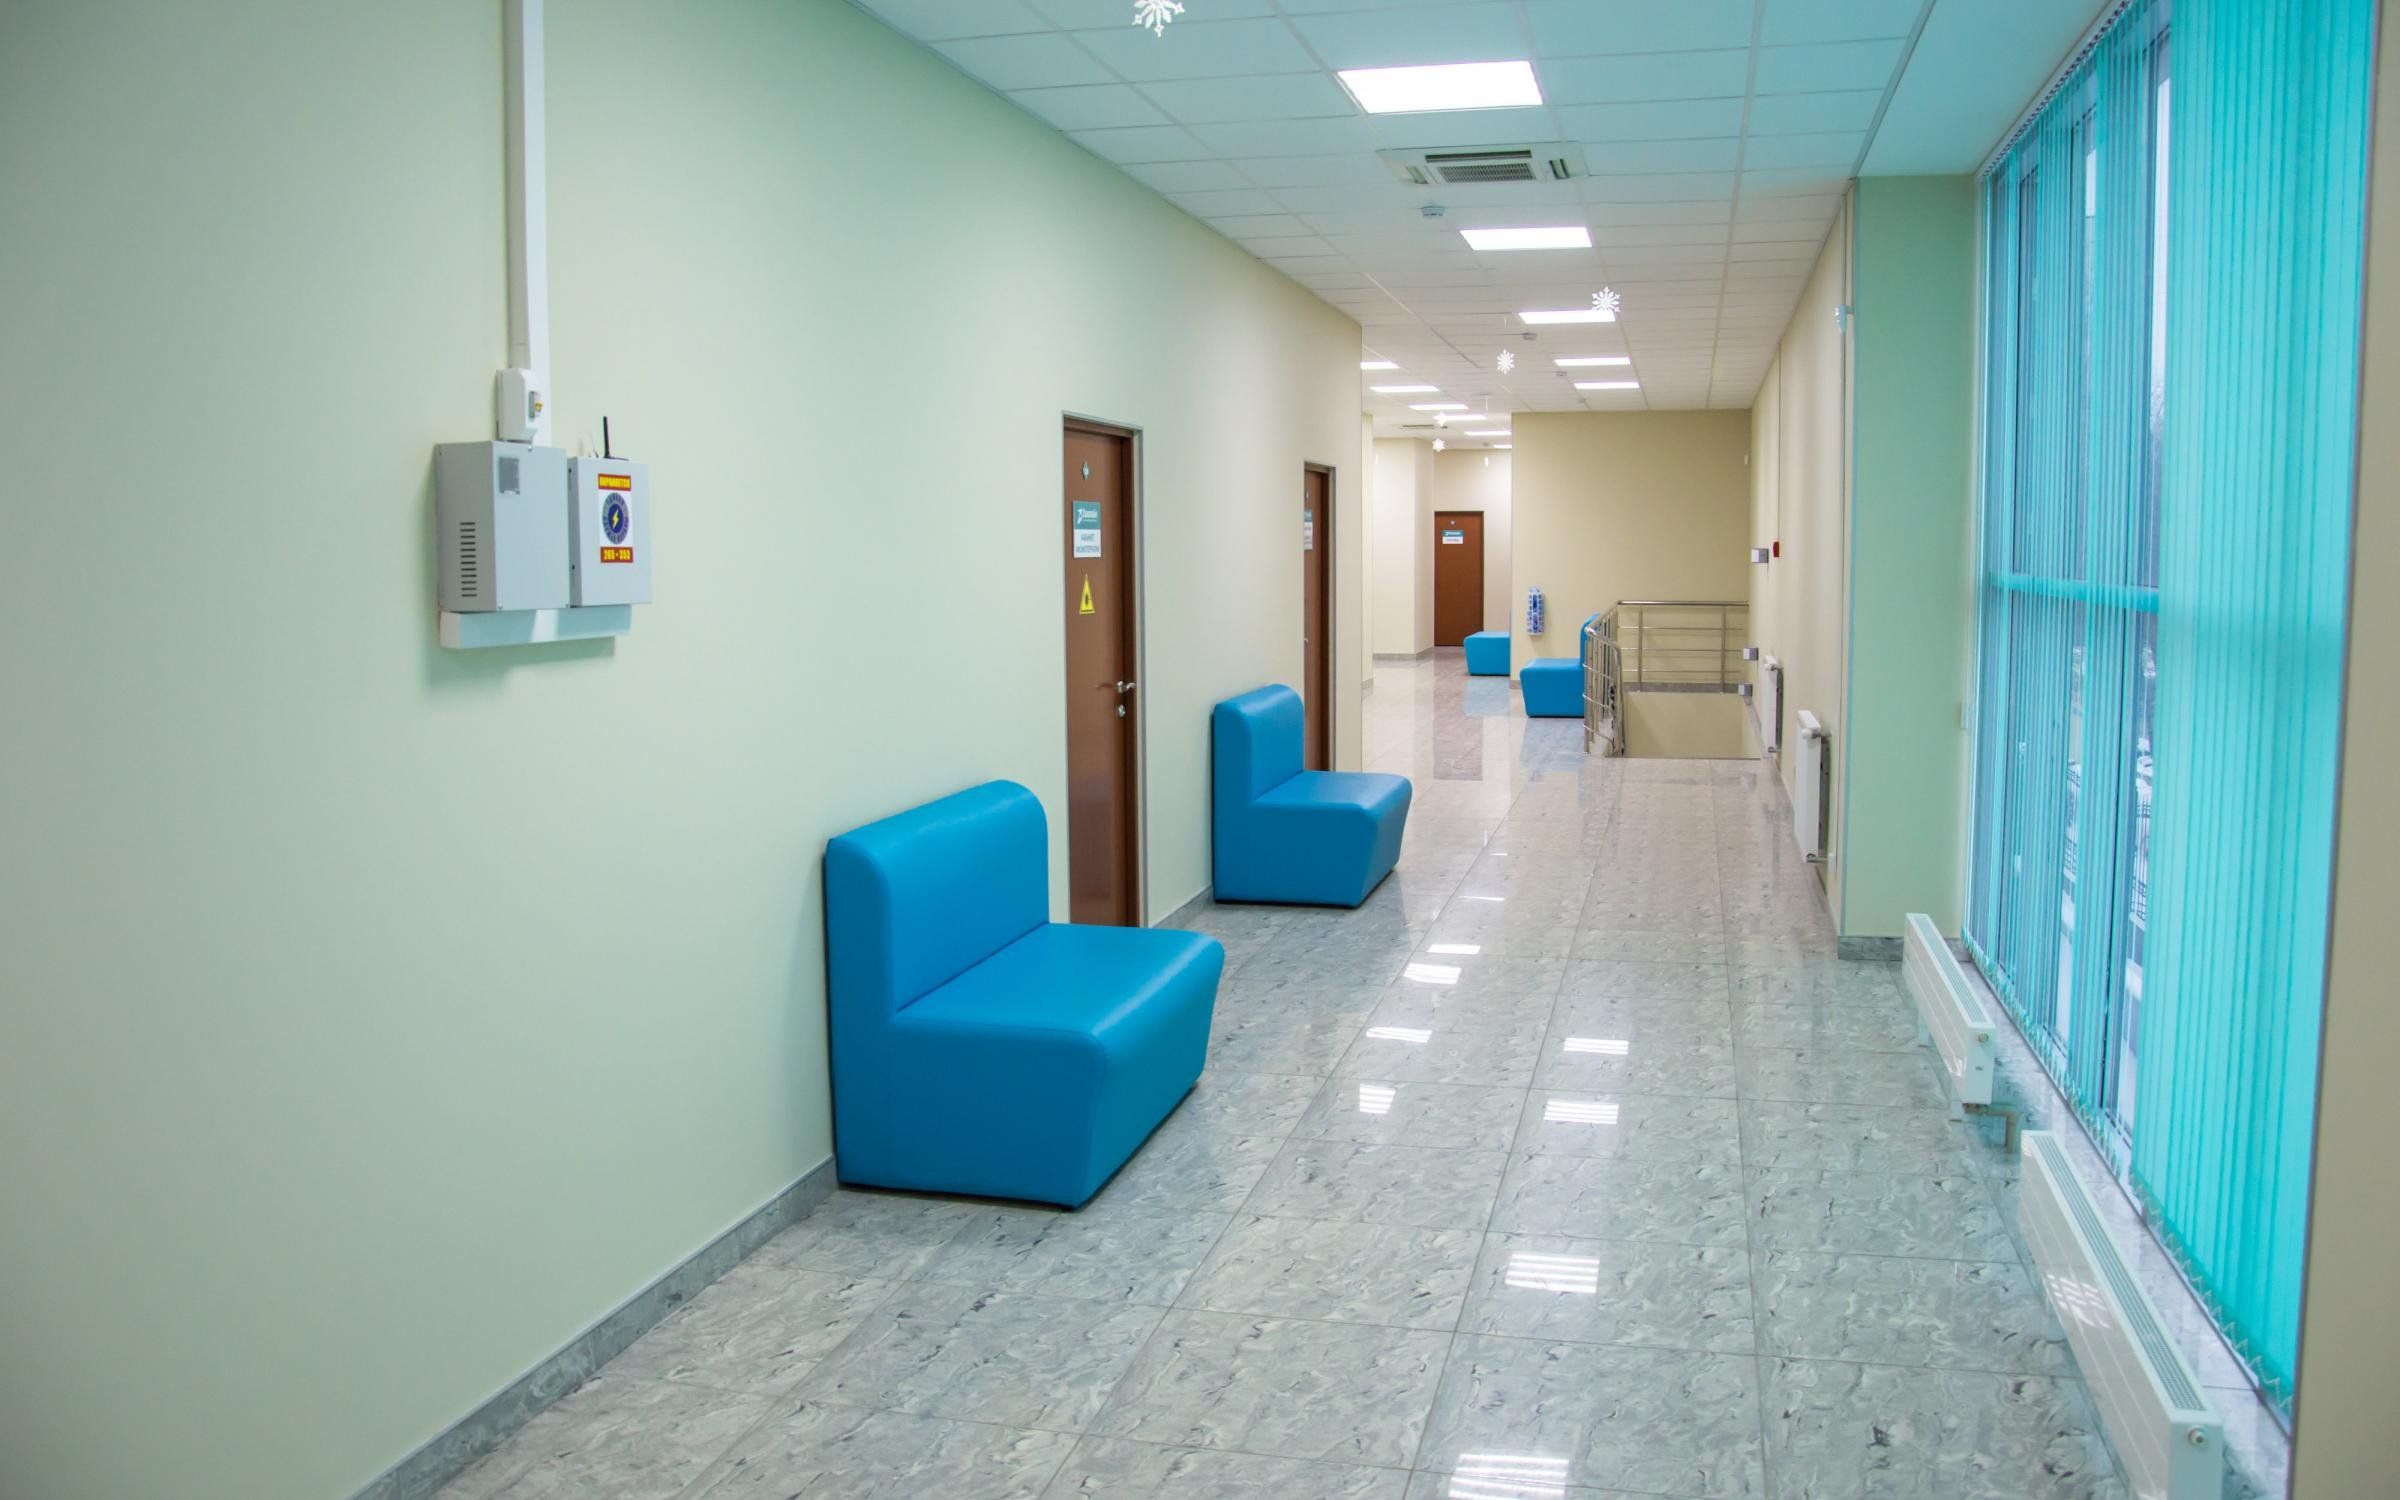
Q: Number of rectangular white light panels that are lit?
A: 11